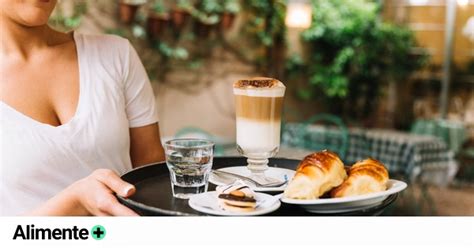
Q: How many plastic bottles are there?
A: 0